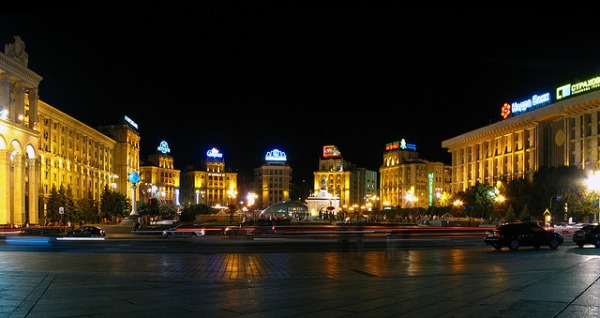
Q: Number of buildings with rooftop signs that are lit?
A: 7